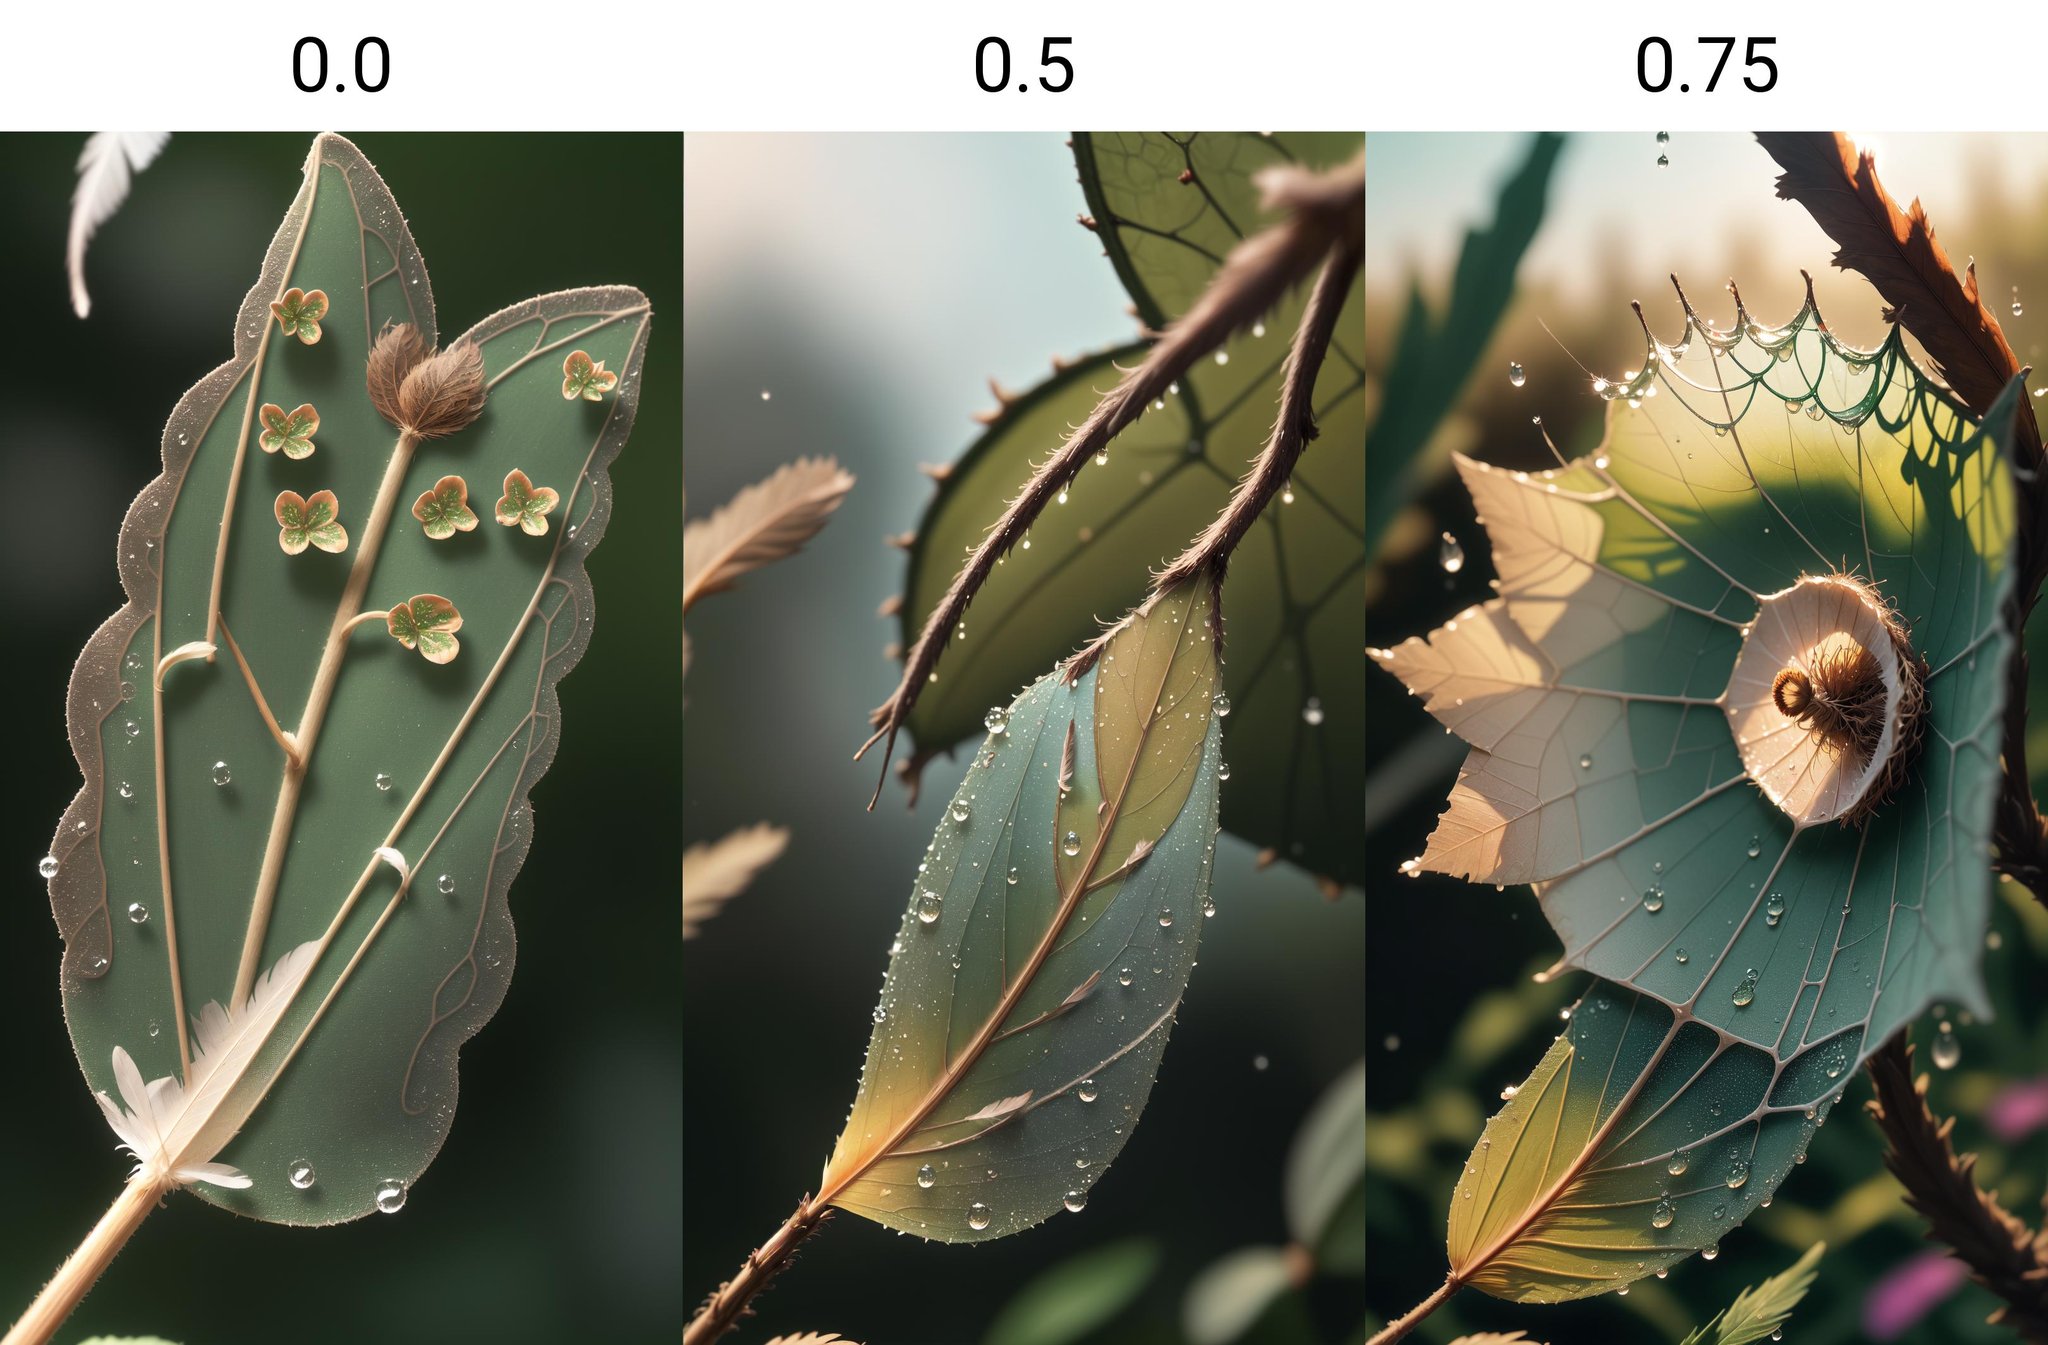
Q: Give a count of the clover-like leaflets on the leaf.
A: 7